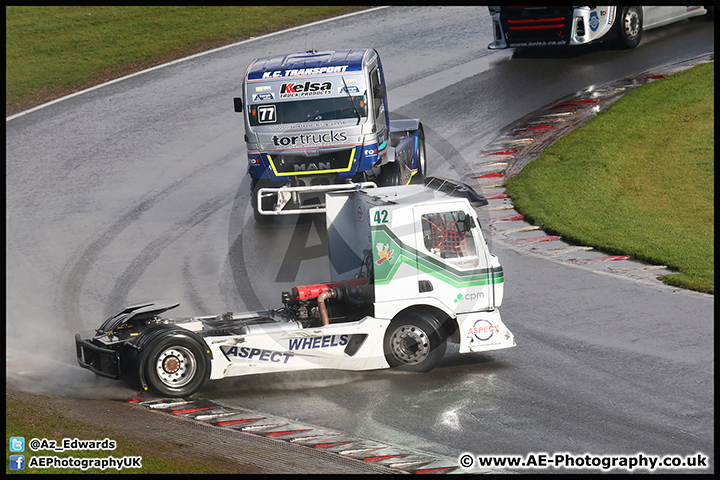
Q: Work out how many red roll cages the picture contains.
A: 1